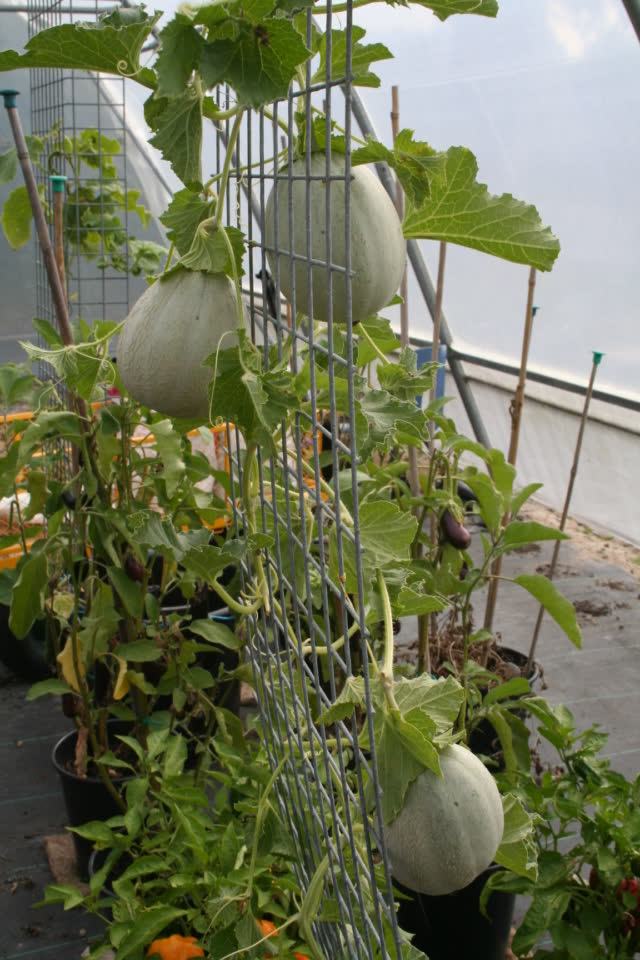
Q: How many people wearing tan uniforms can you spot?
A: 0